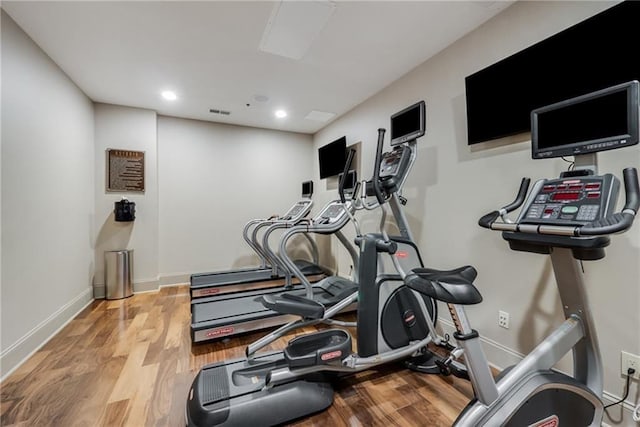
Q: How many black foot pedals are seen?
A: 2